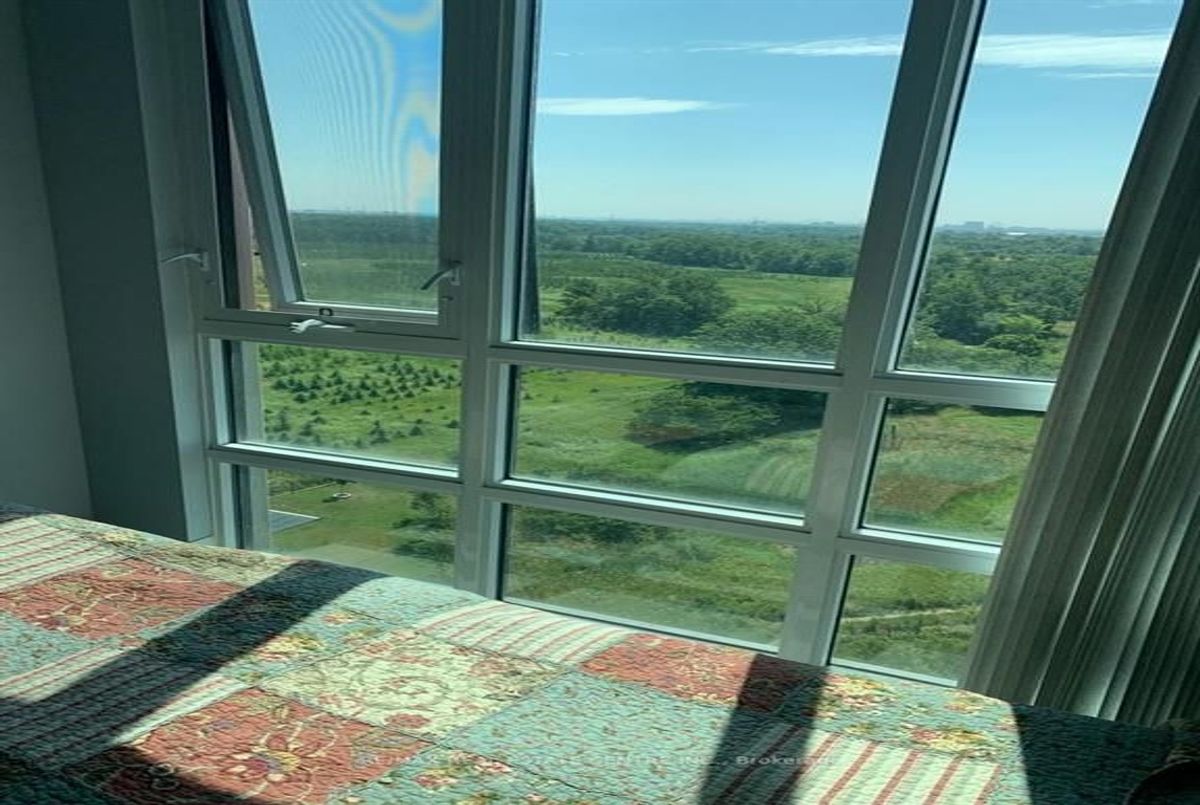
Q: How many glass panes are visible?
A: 9